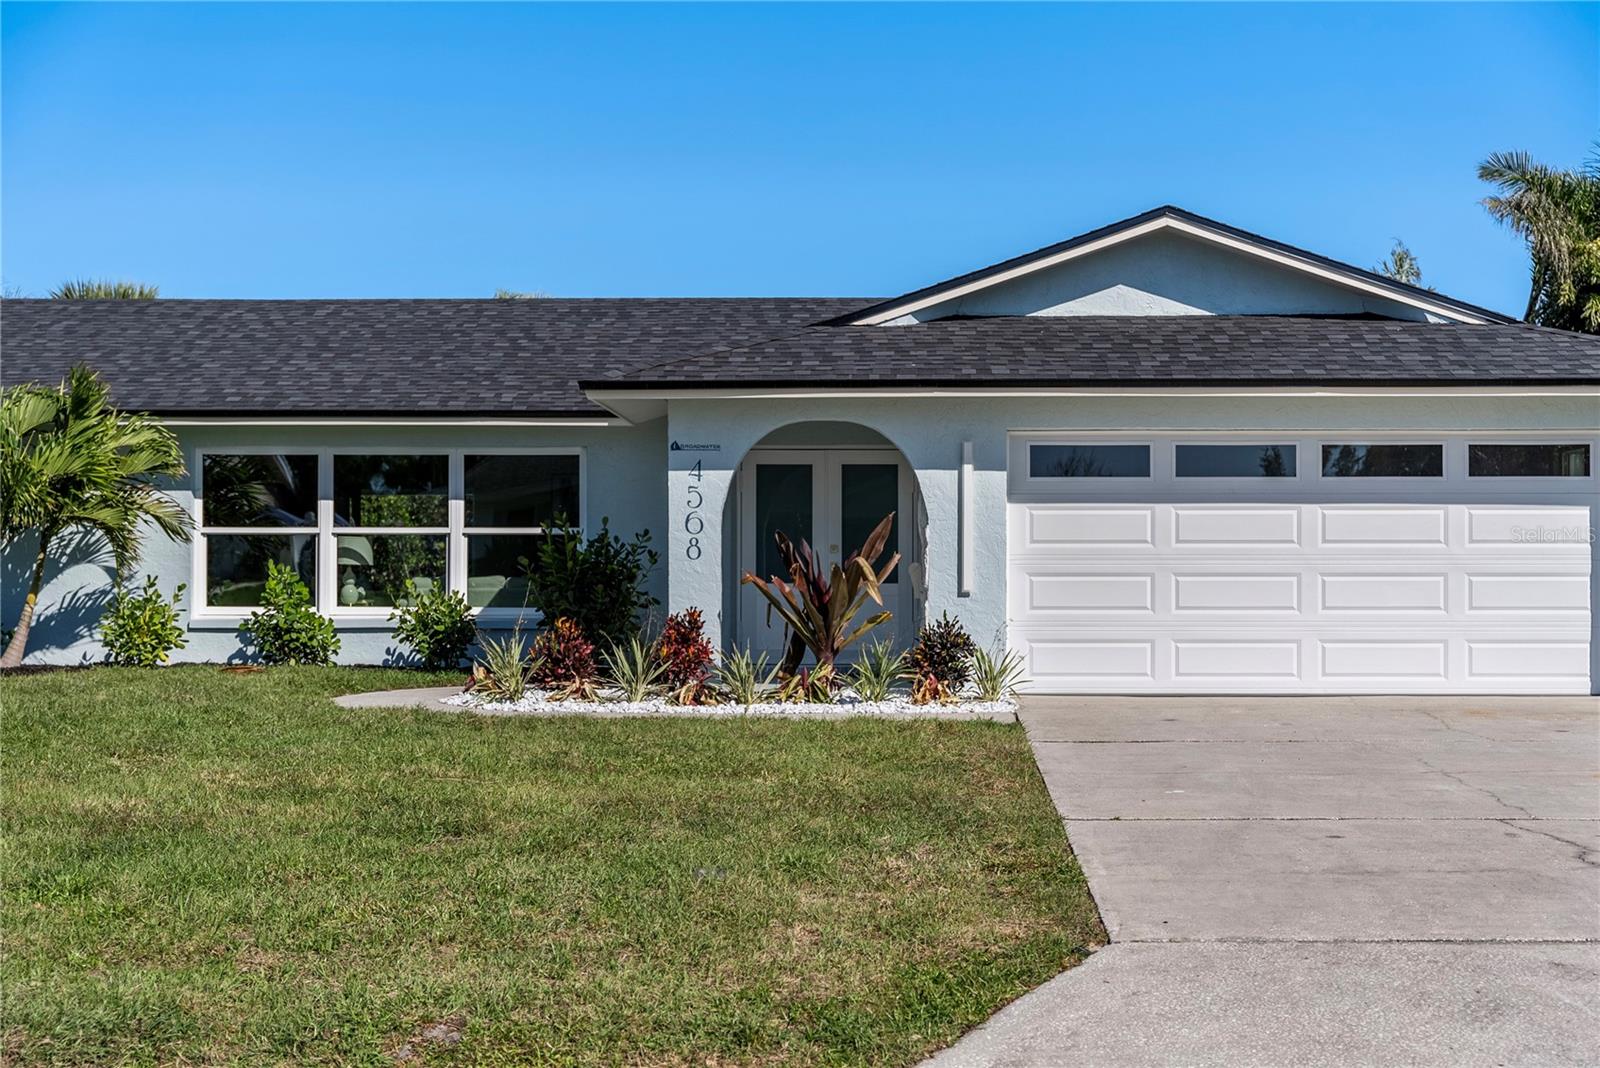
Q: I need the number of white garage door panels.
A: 12